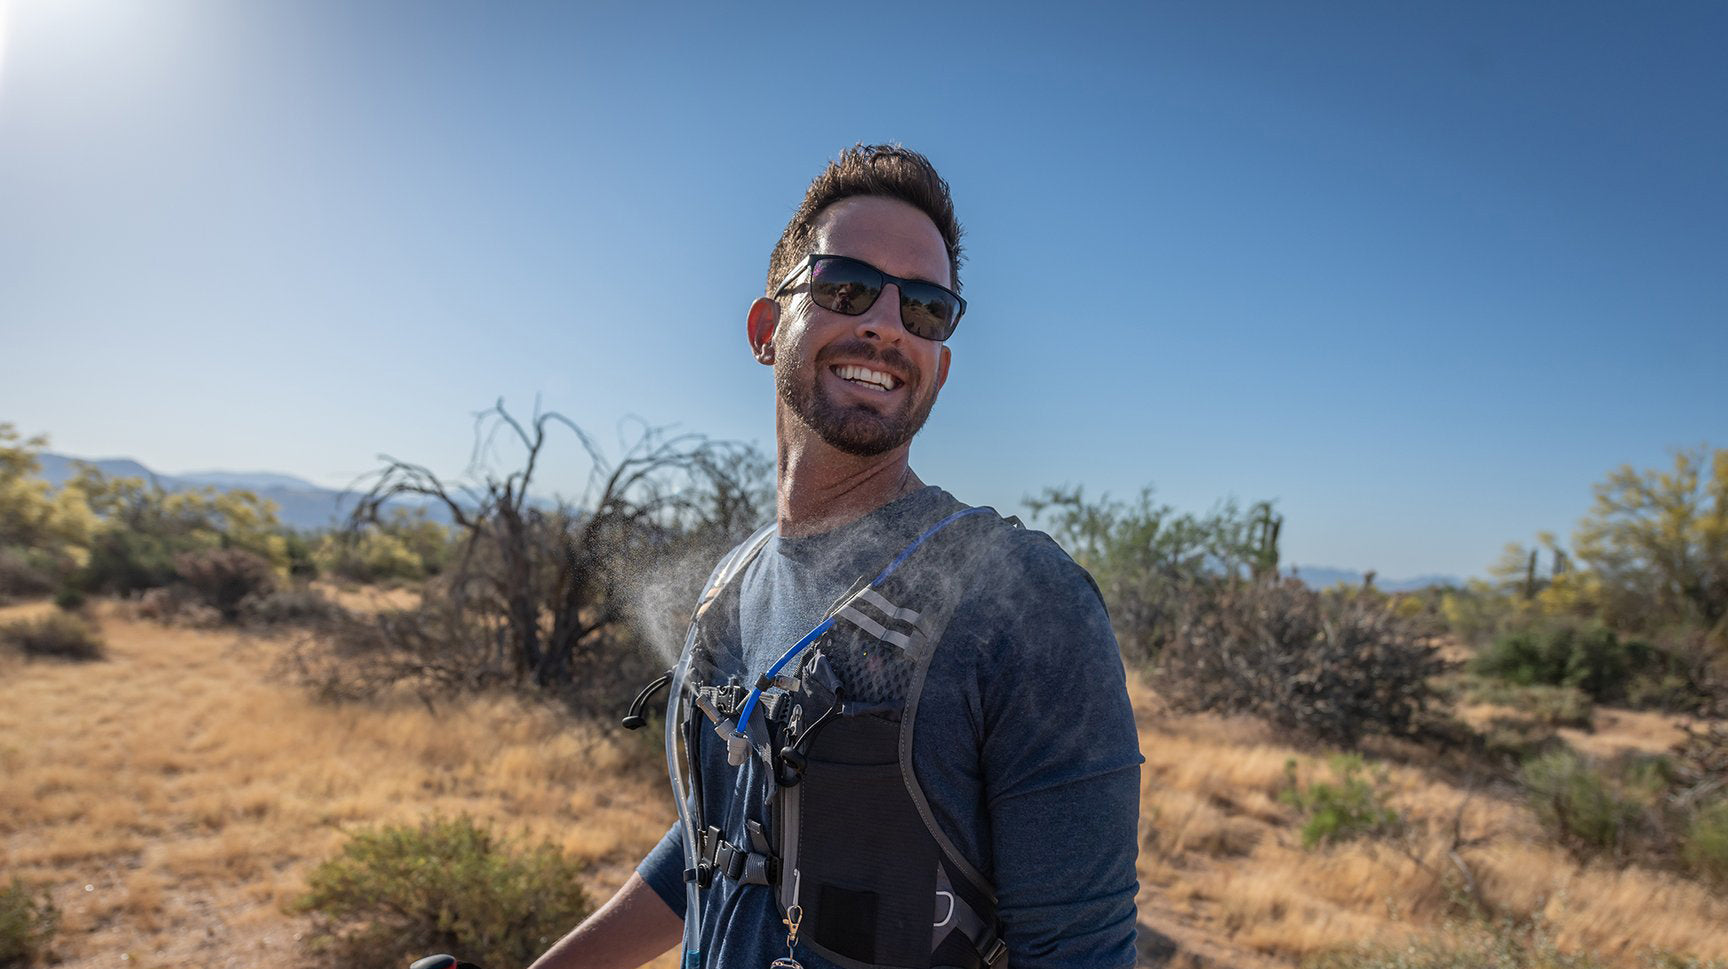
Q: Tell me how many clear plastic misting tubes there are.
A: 1